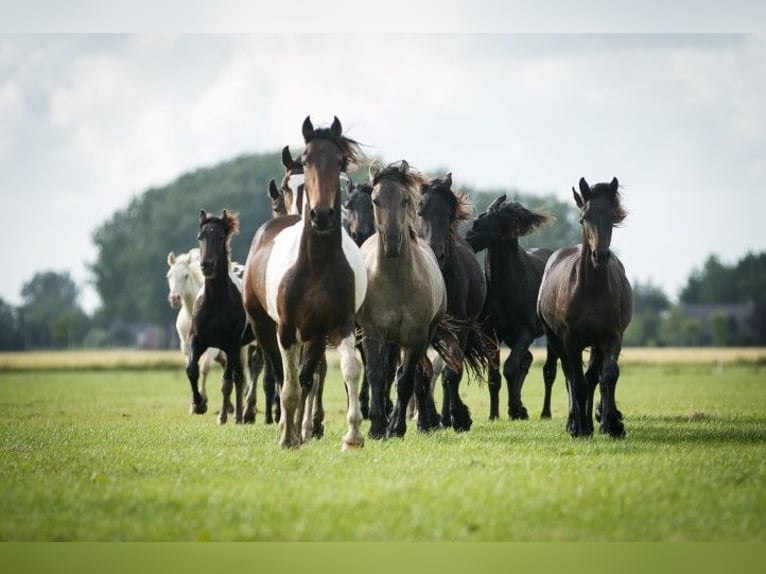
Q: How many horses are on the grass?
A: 10